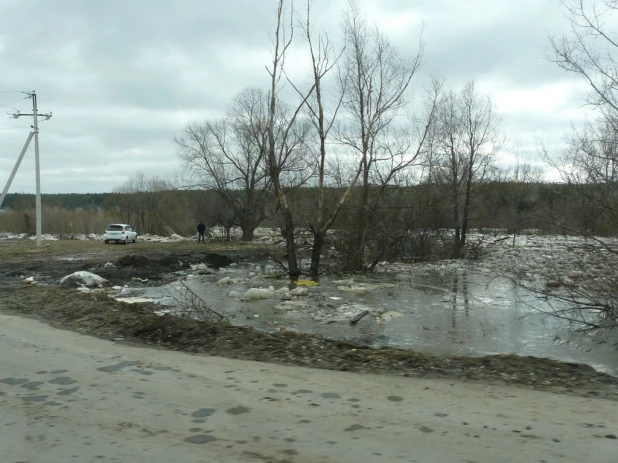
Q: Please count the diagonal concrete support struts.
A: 1